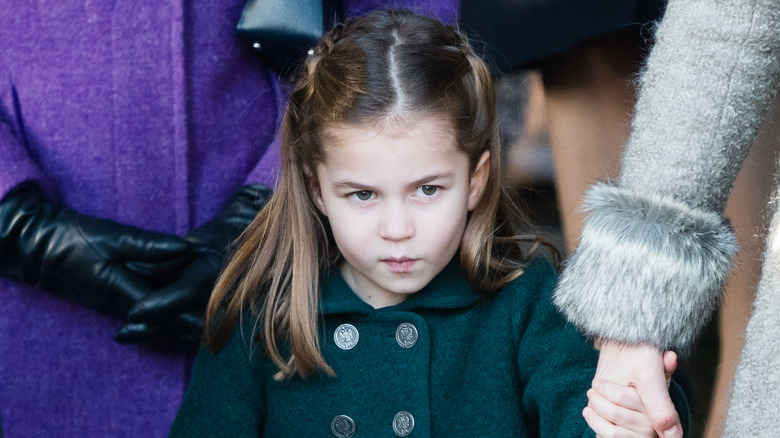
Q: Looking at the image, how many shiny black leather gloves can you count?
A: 2